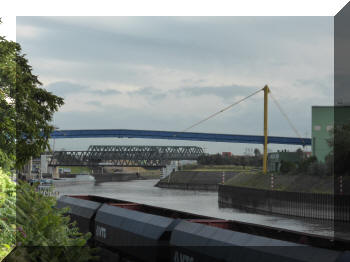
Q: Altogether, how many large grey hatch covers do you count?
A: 3